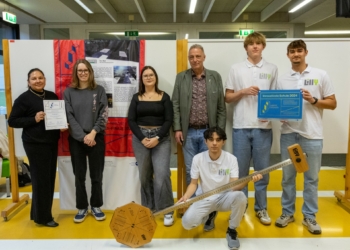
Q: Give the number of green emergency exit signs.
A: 3